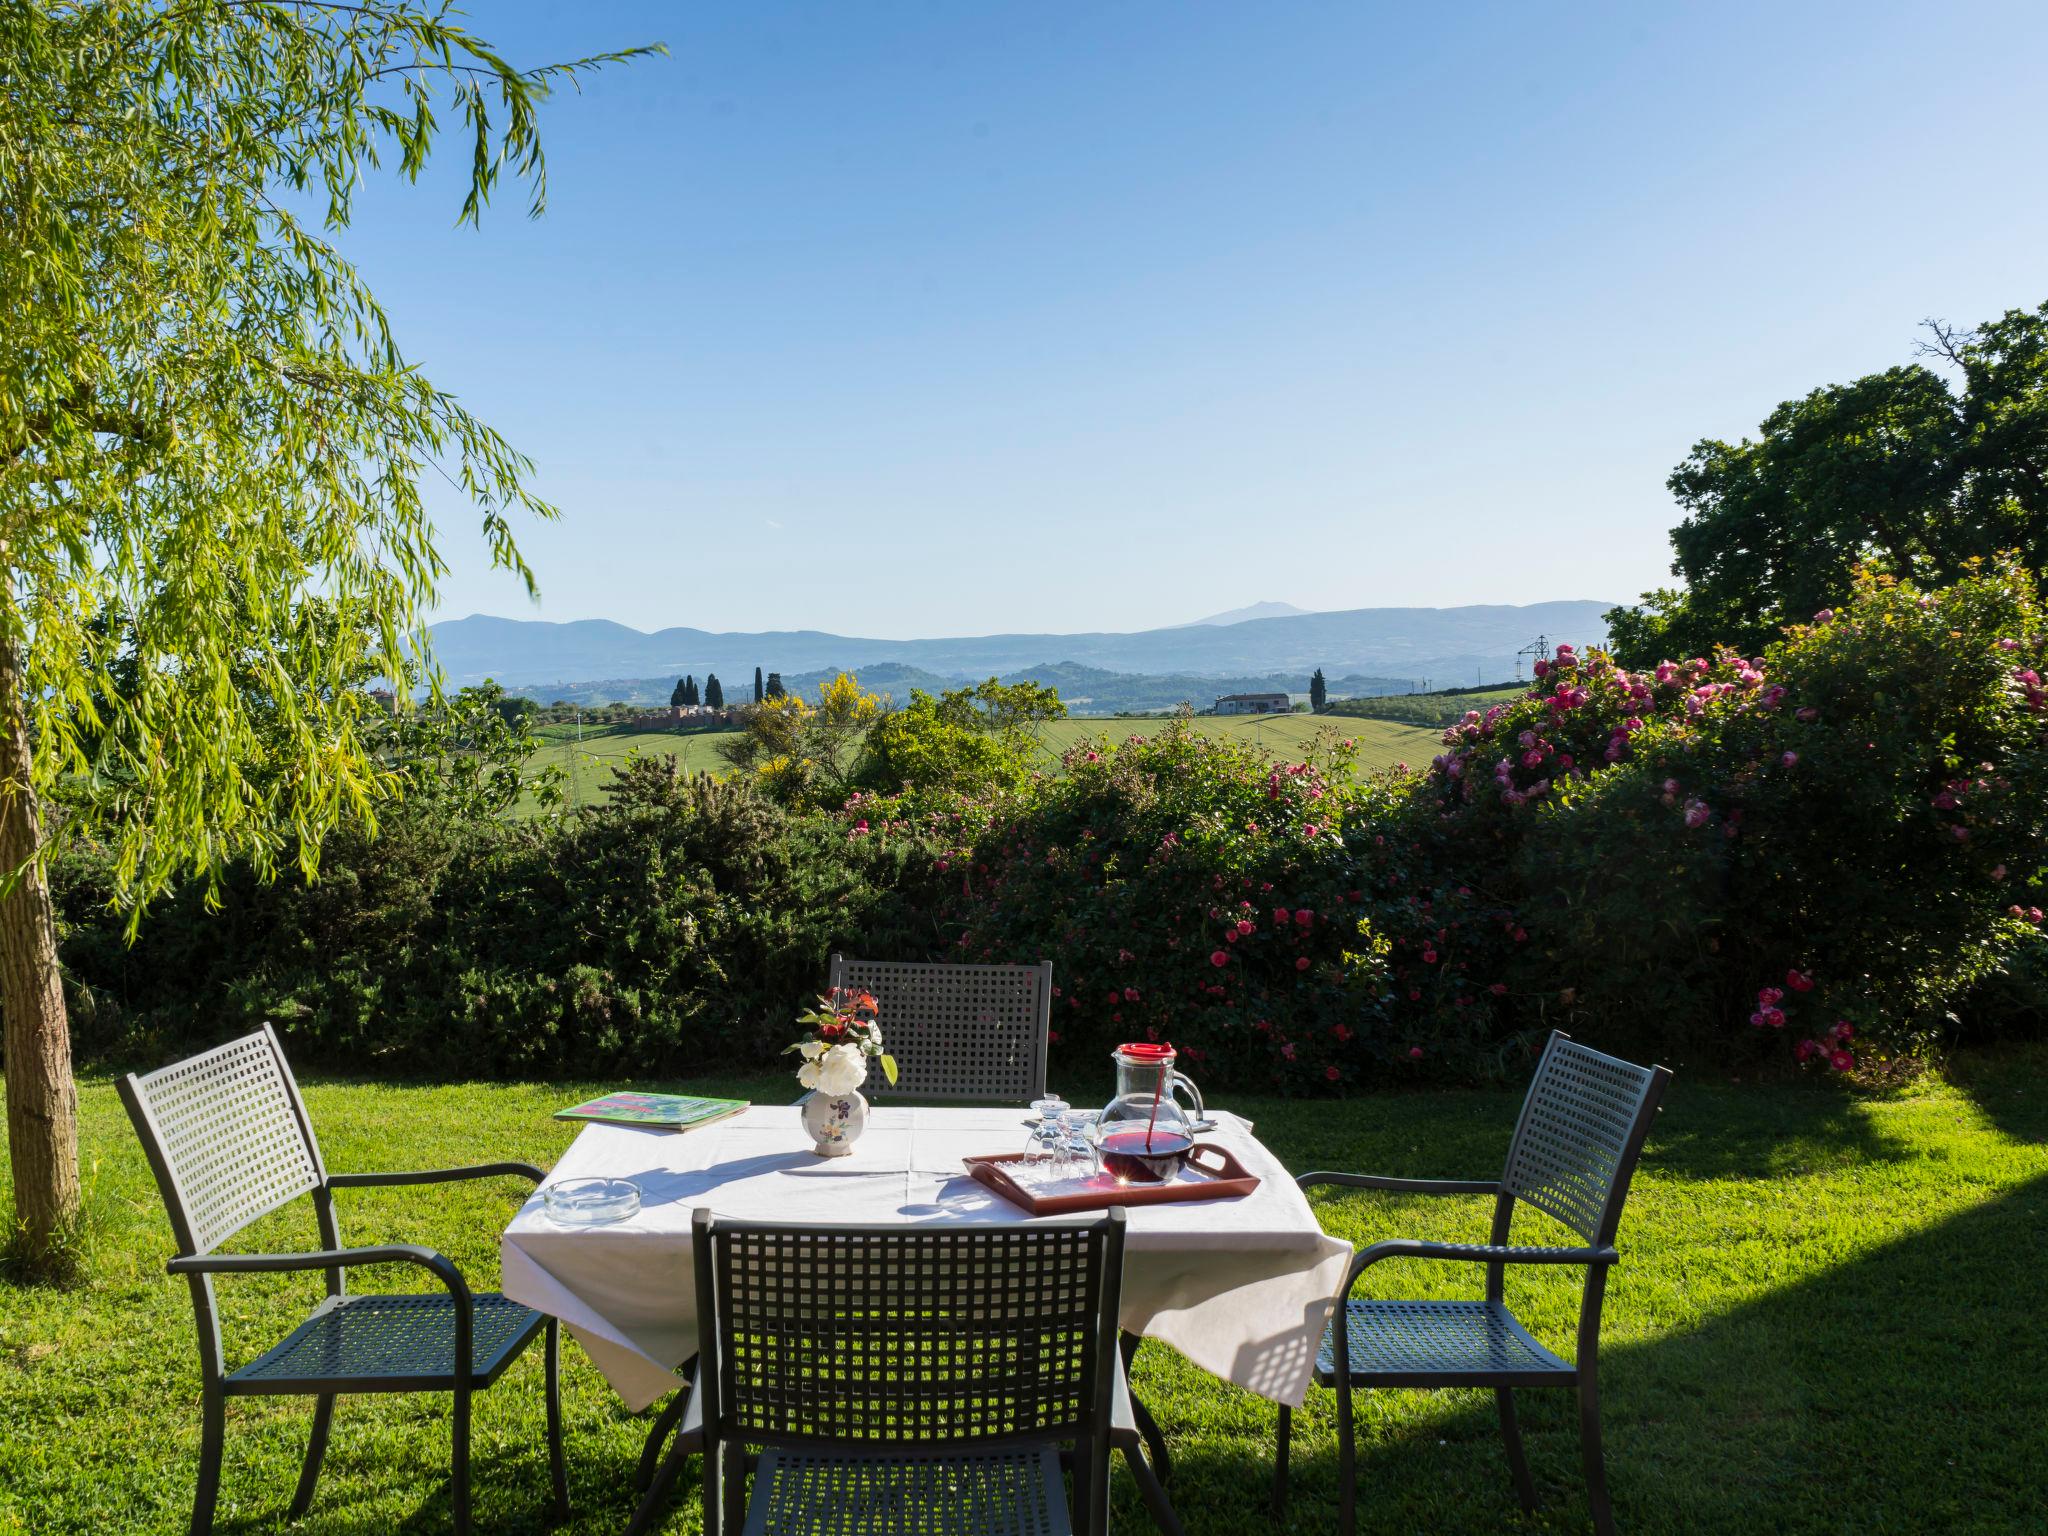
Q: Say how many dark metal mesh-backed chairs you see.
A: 4